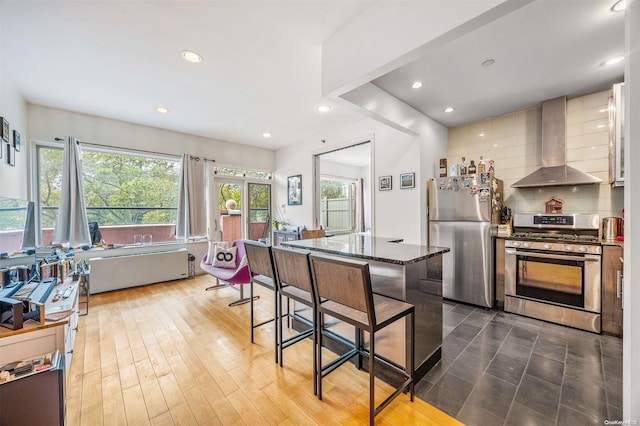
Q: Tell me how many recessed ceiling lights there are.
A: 8